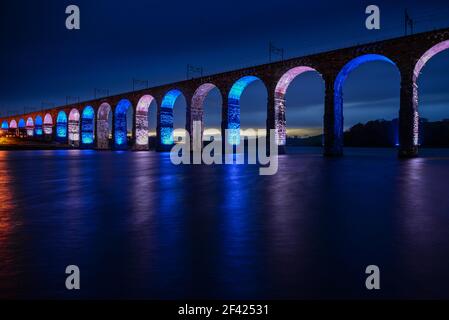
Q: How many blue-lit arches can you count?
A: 9